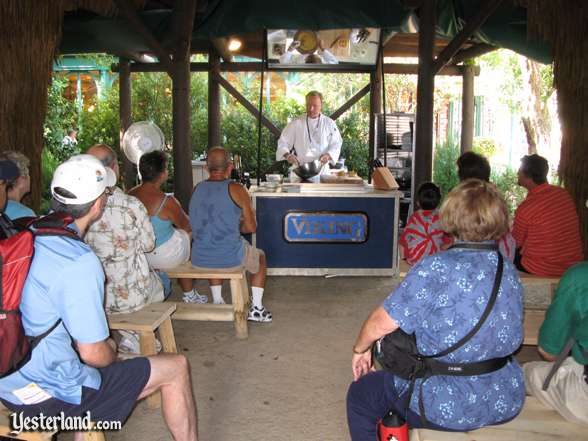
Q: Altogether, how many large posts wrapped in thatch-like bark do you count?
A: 2